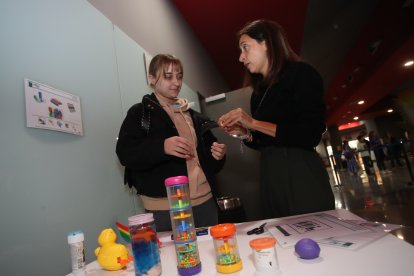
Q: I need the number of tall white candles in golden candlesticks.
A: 0